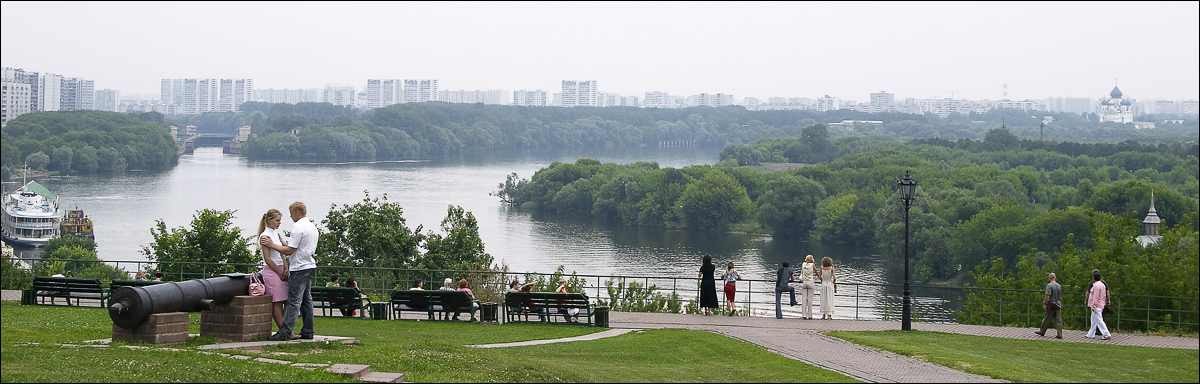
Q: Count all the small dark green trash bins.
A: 4